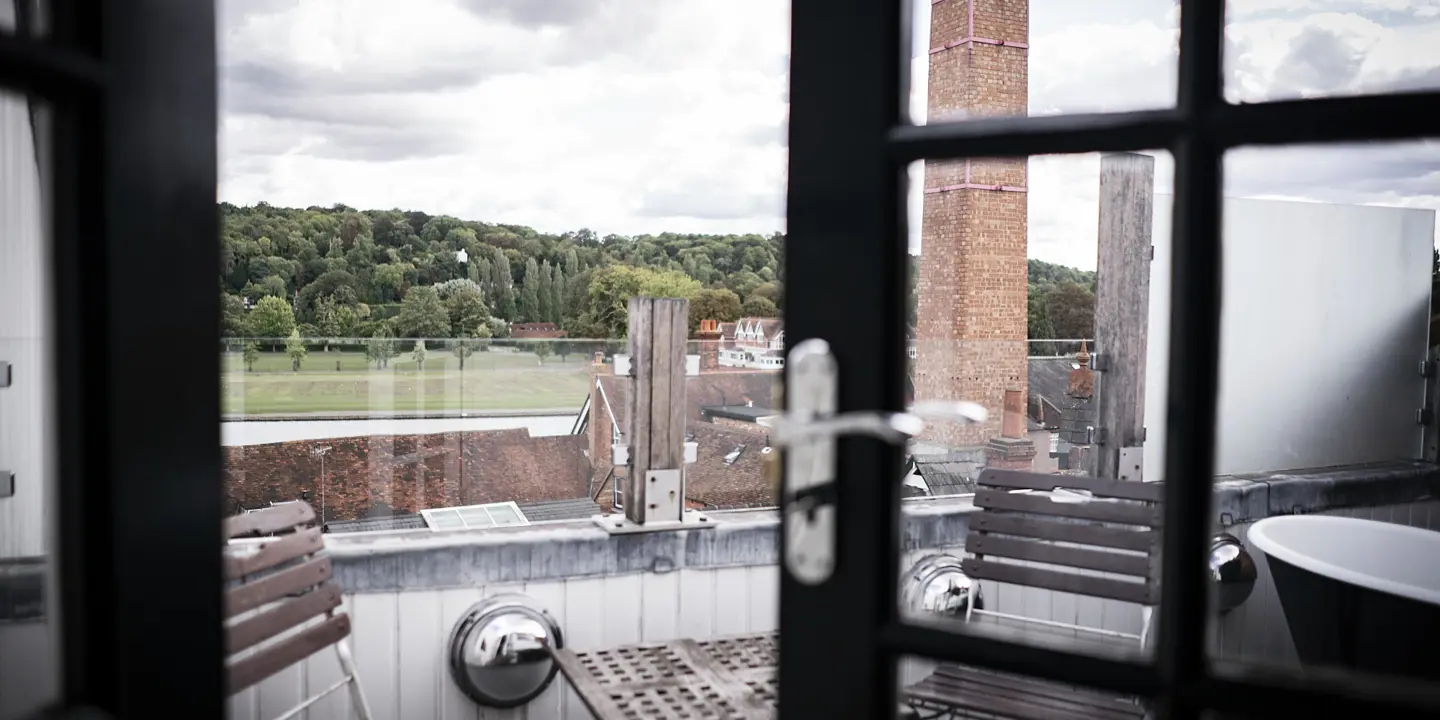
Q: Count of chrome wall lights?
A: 3